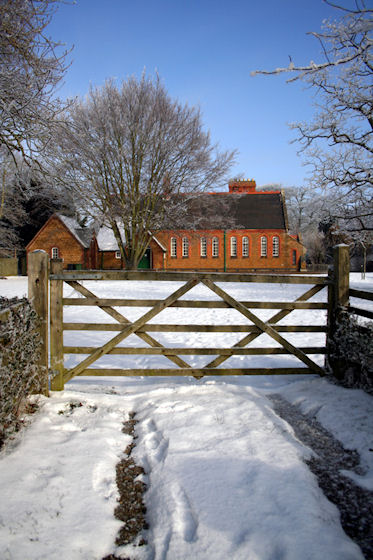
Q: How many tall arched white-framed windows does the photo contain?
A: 8